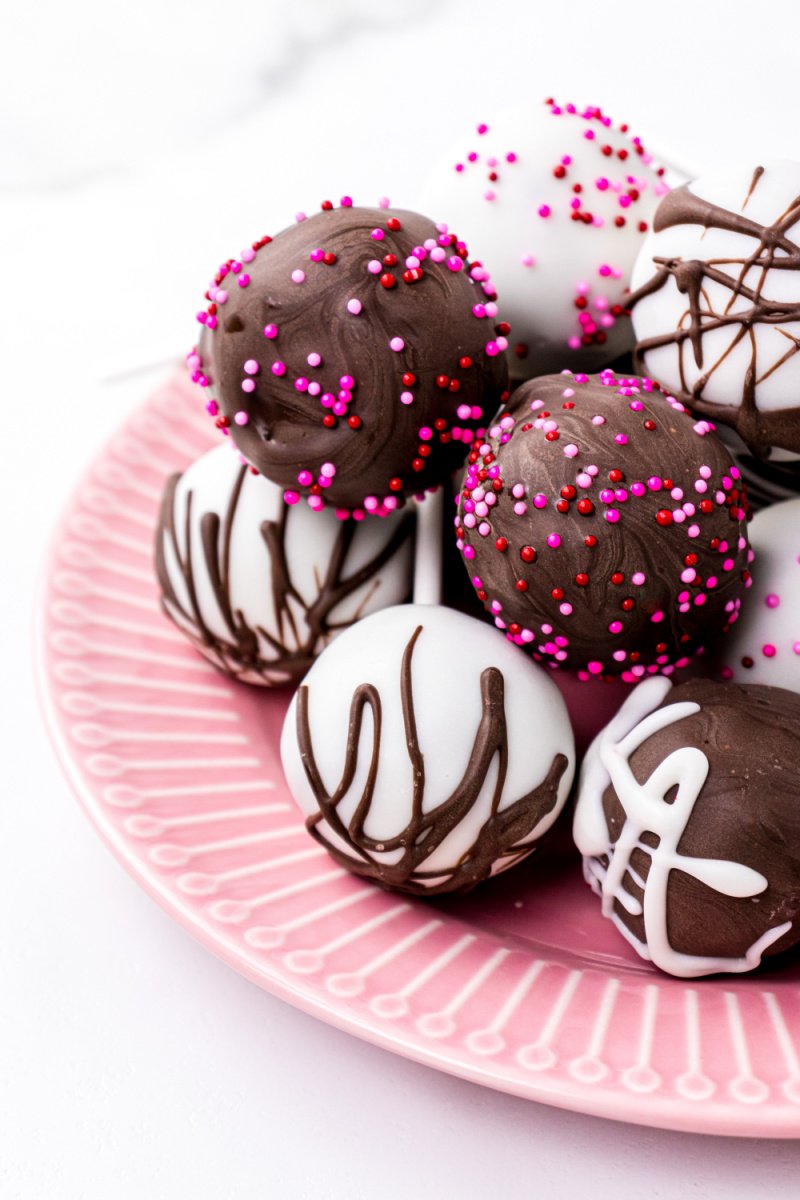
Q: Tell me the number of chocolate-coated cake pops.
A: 3